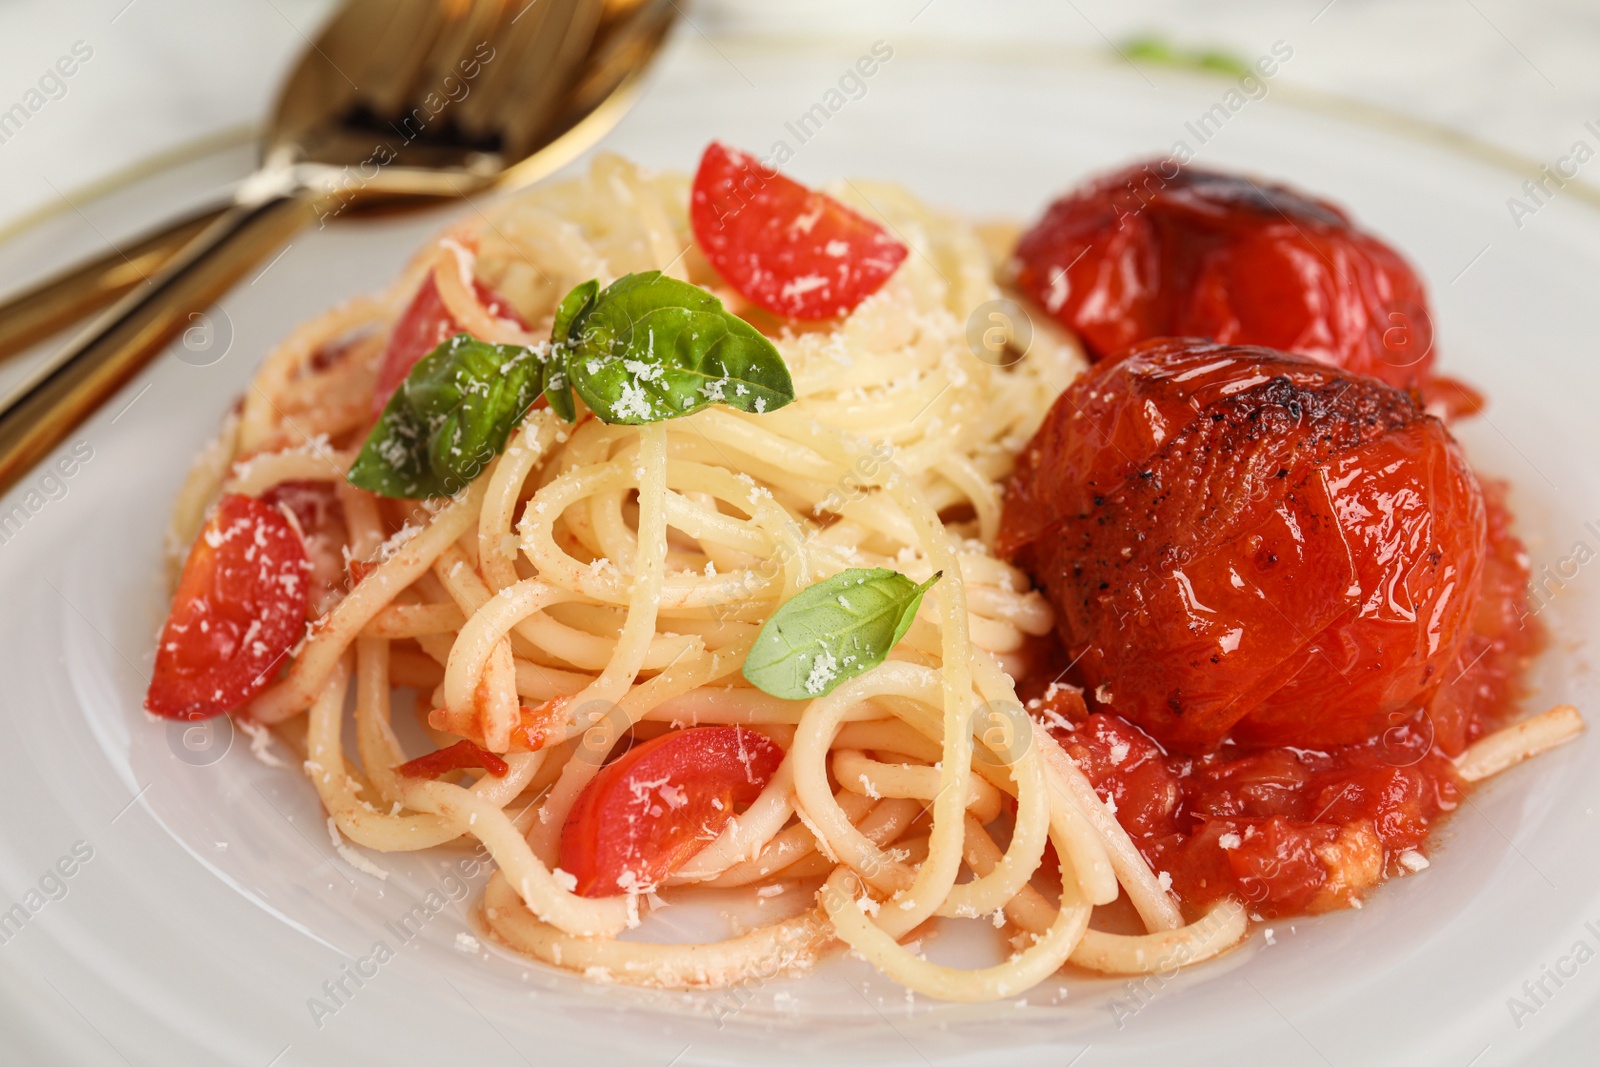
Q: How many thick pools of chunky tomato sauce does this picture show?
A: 1